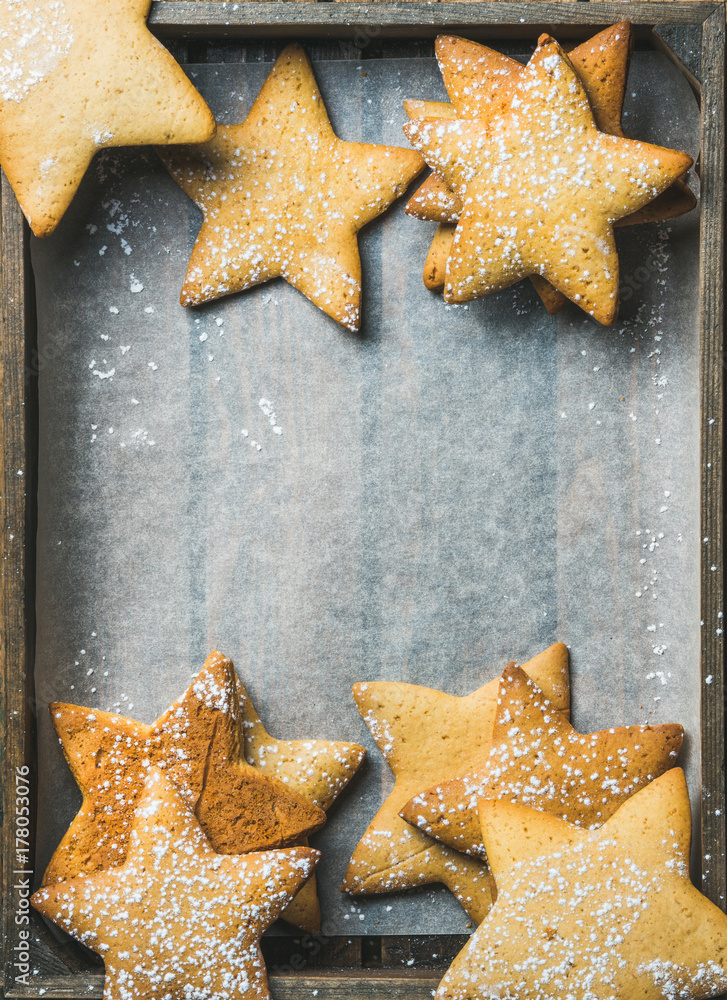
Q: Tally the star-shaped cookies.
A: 11